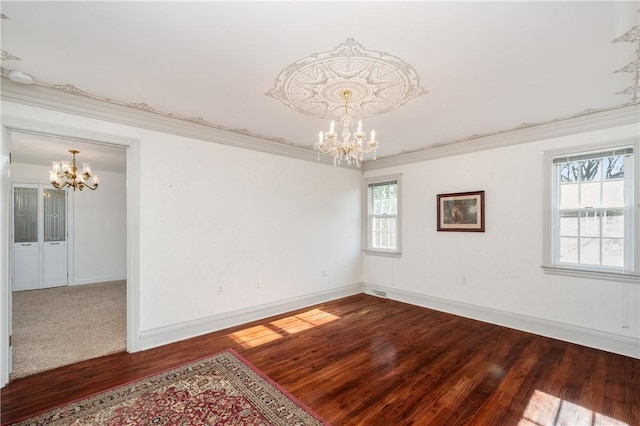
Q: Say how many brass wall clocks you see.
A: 0